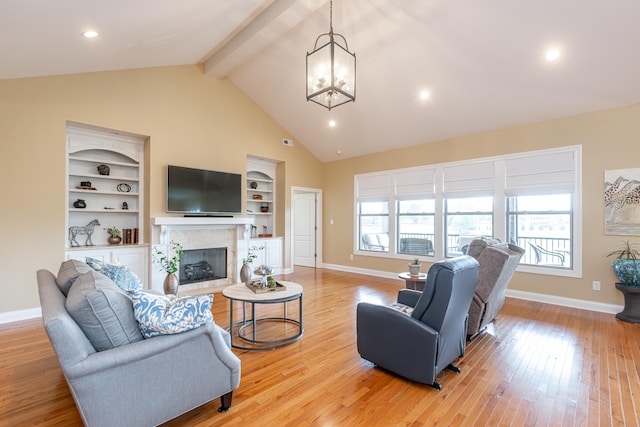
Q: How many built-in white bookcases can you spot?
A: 2